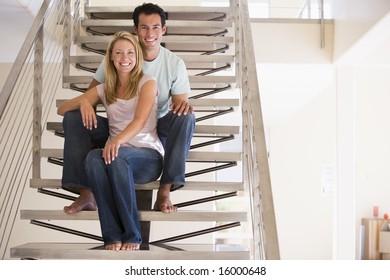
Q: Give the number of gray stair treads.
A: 11